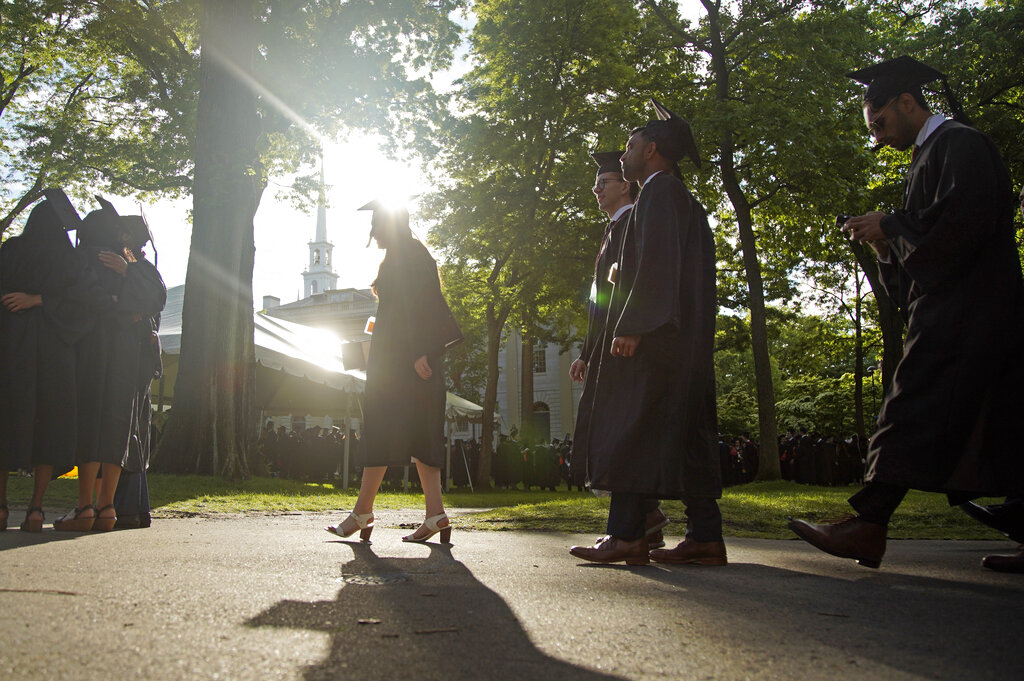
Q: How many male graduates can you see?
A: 3